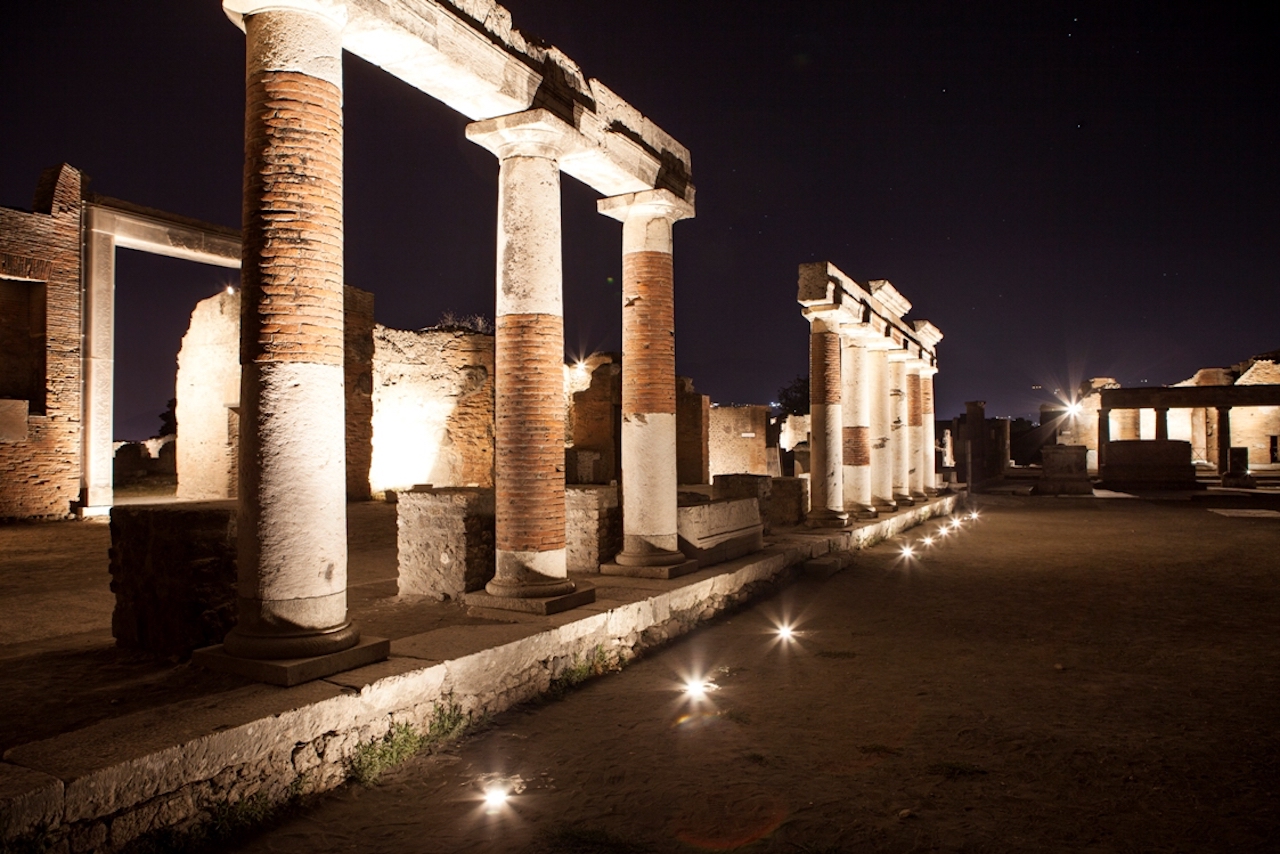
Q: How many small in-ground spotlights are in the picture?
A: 8